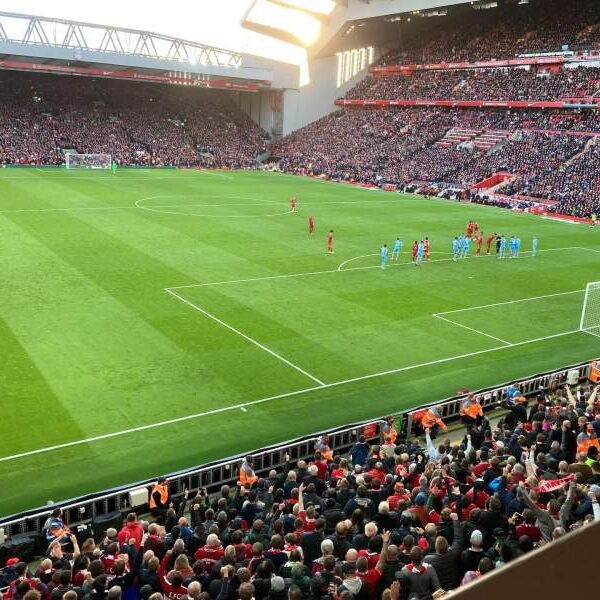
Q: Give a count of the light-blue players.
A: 10